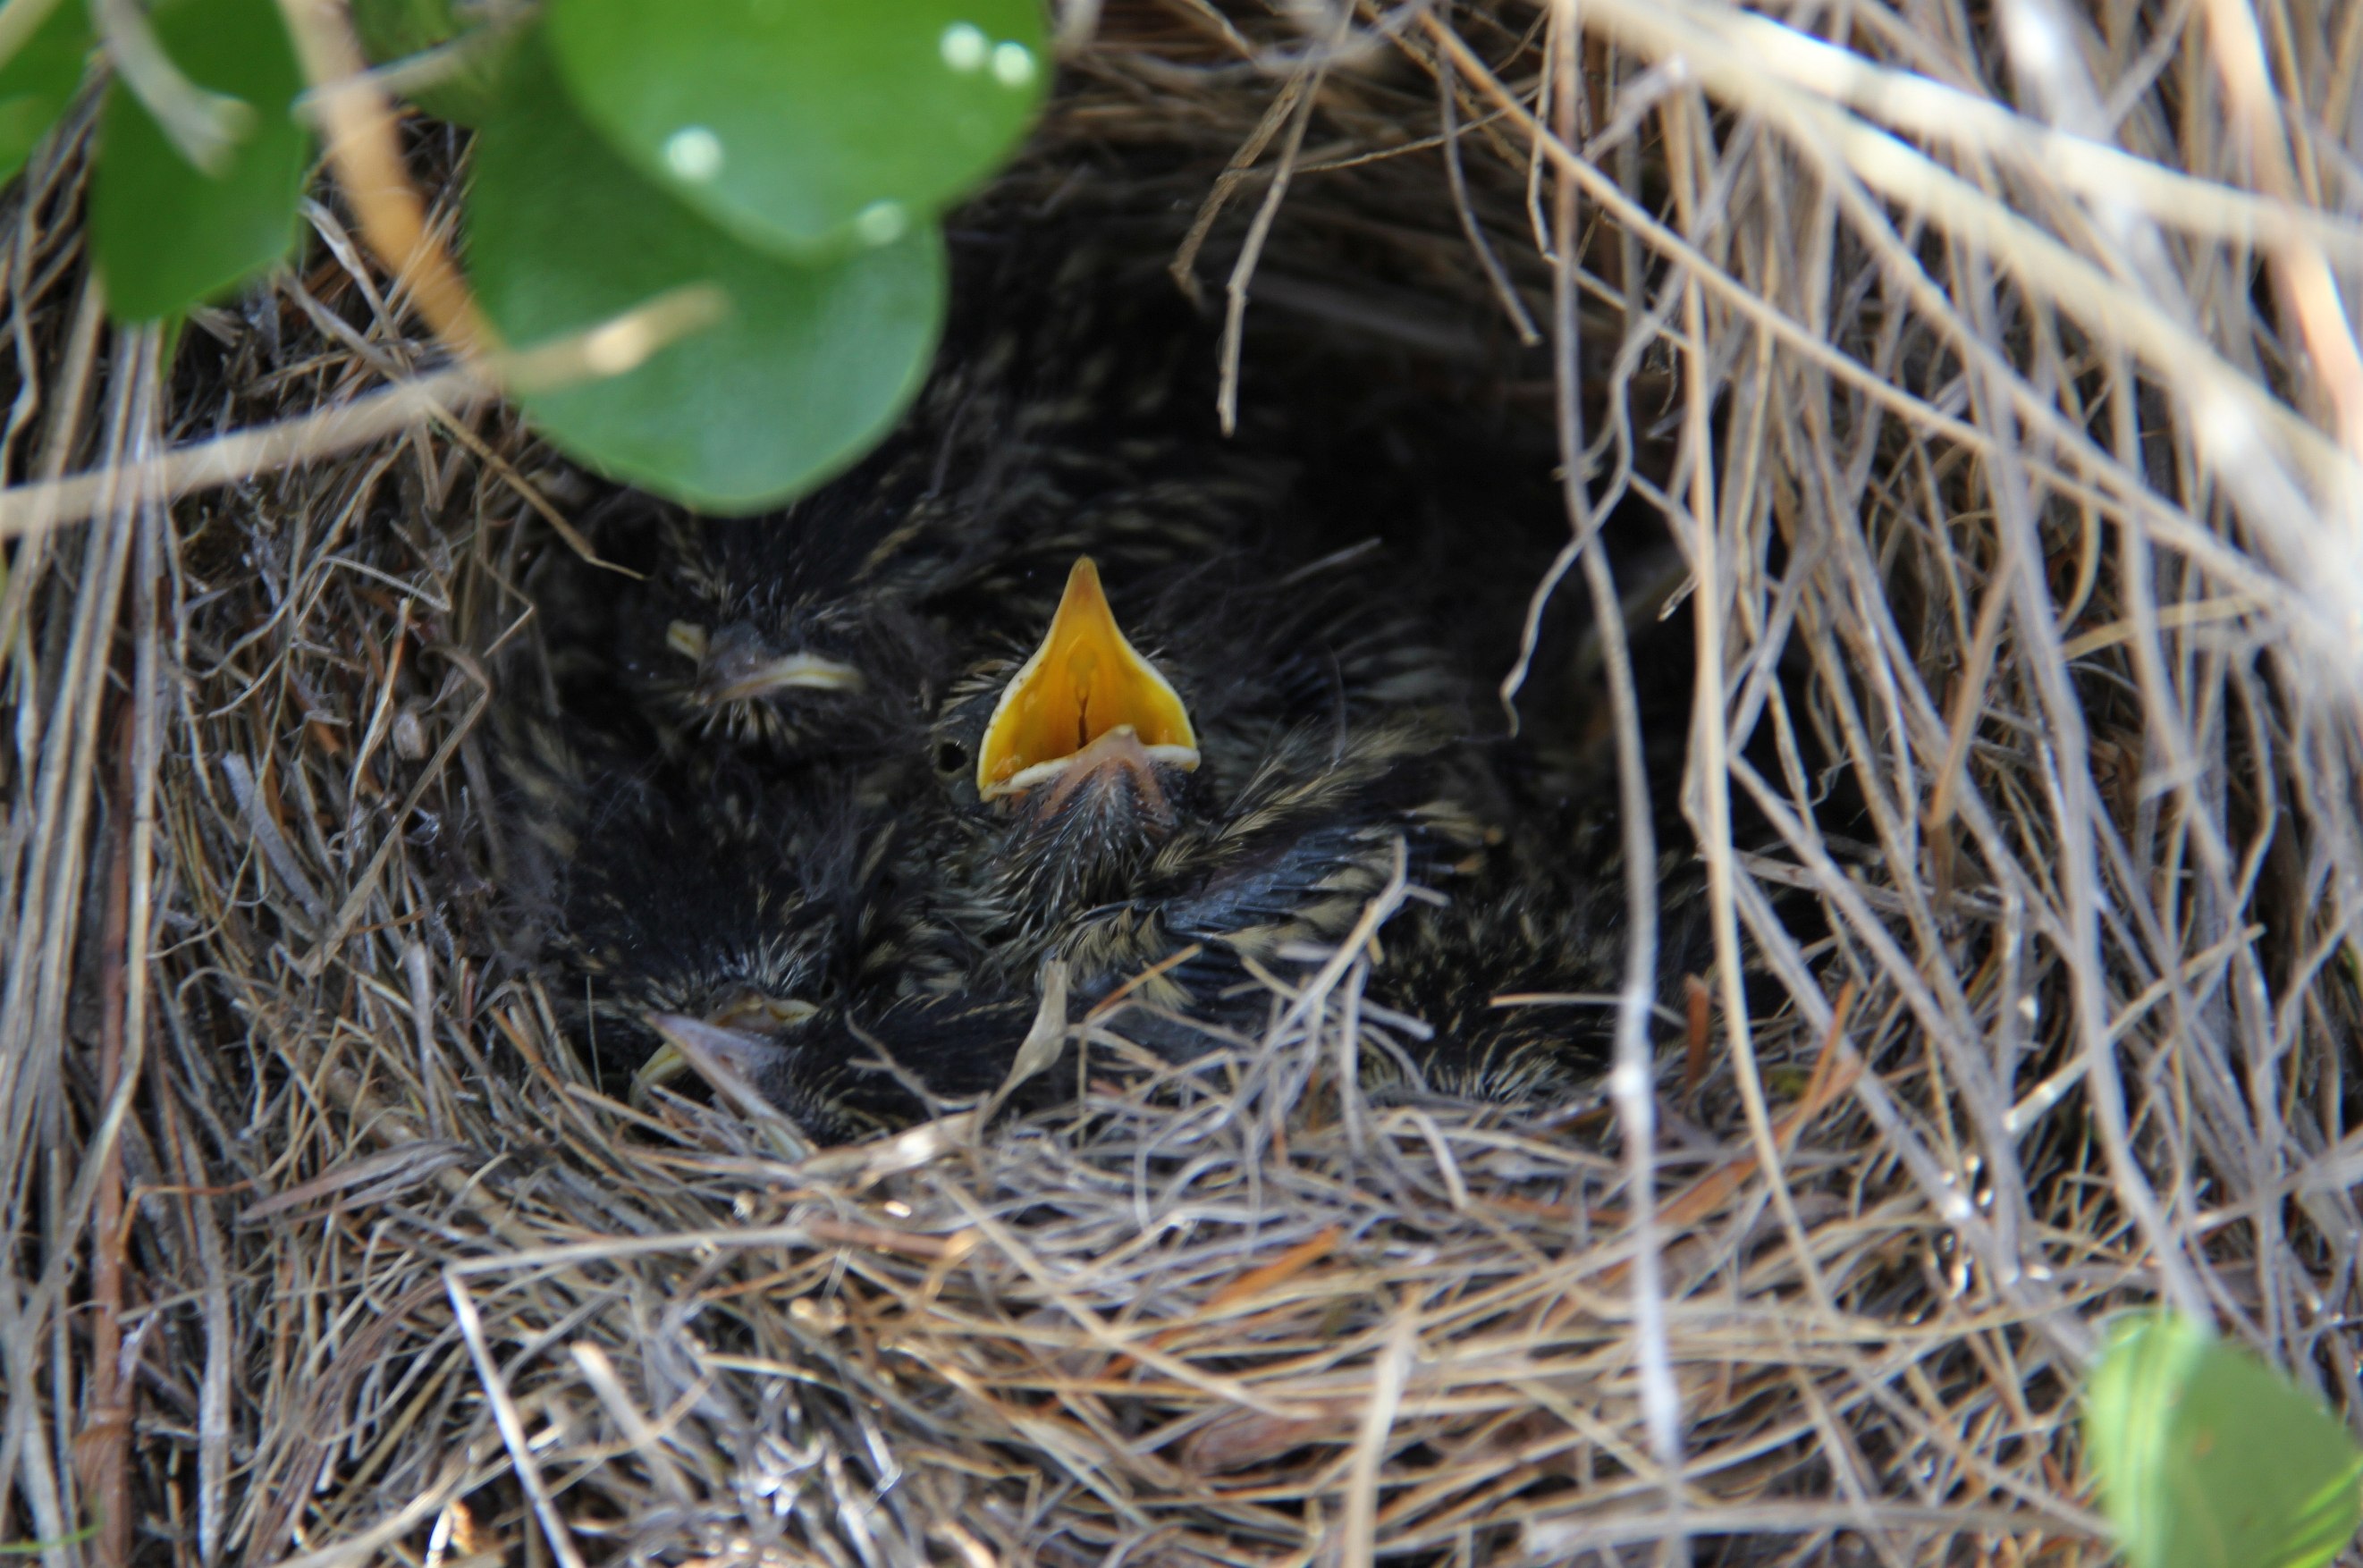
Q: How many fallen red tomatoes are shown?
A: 0